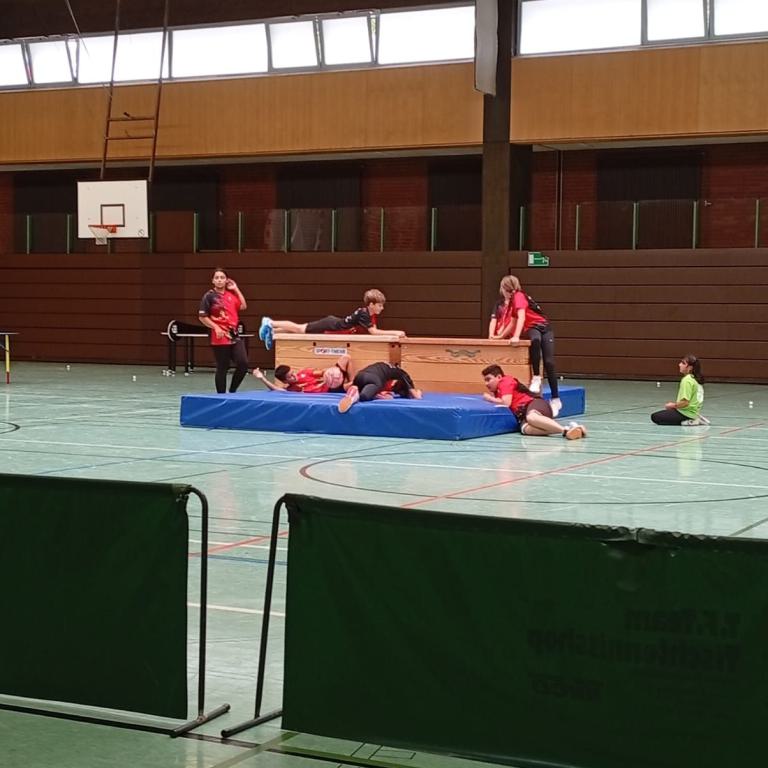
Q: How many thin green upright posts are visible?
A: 15